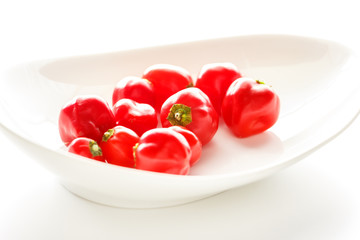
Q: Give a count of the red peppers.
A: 10